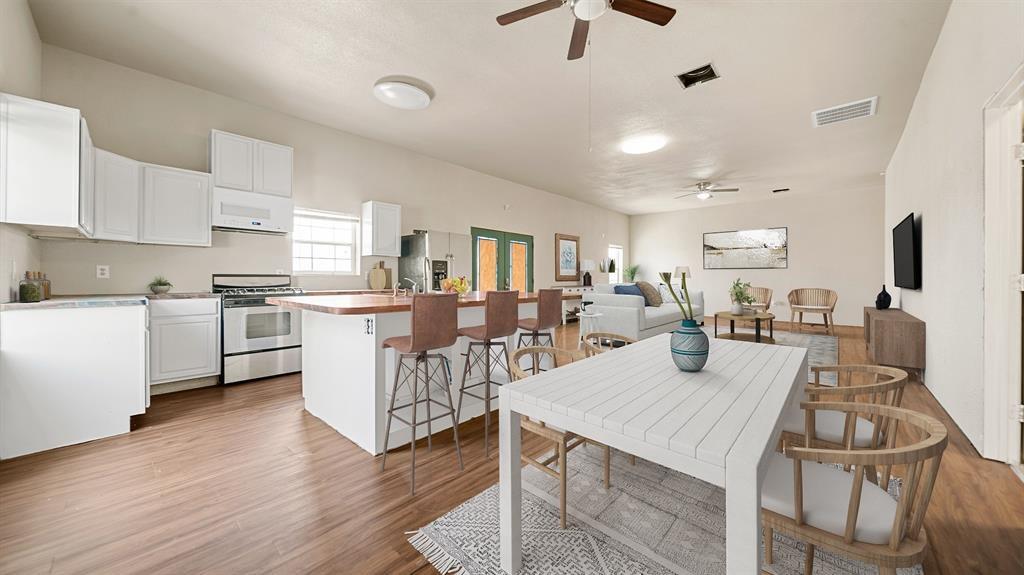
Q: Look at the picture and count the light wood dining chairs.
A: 4